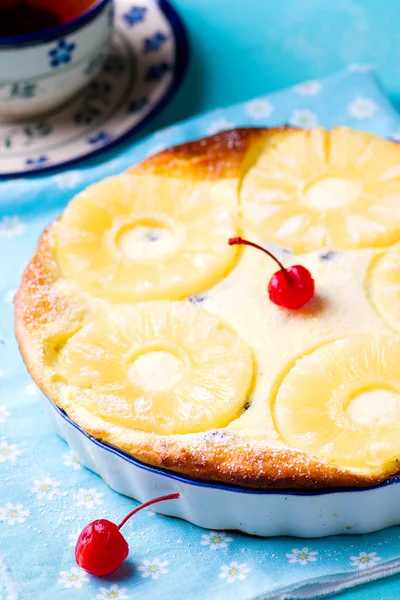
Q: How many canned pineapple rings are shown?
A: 5